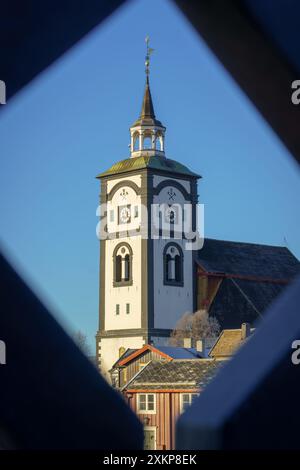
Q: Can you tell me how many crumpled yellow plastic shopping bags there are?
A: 0